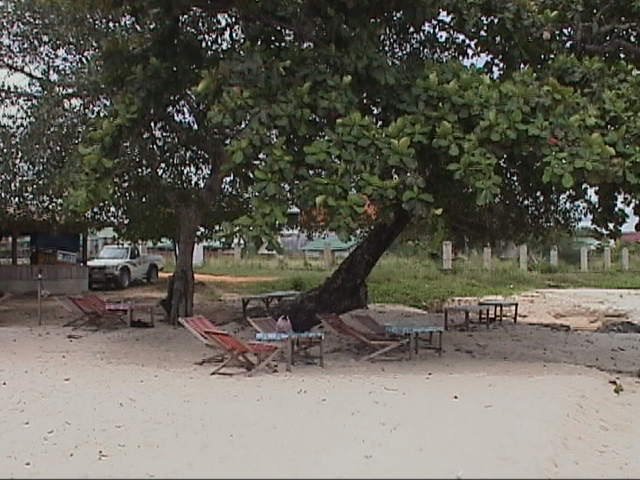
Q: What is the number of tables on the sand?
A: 6